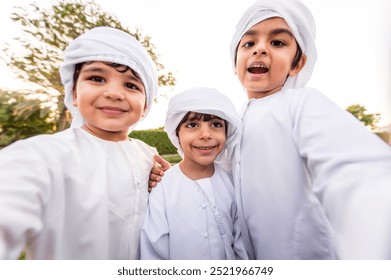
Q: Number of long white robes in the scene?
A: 3